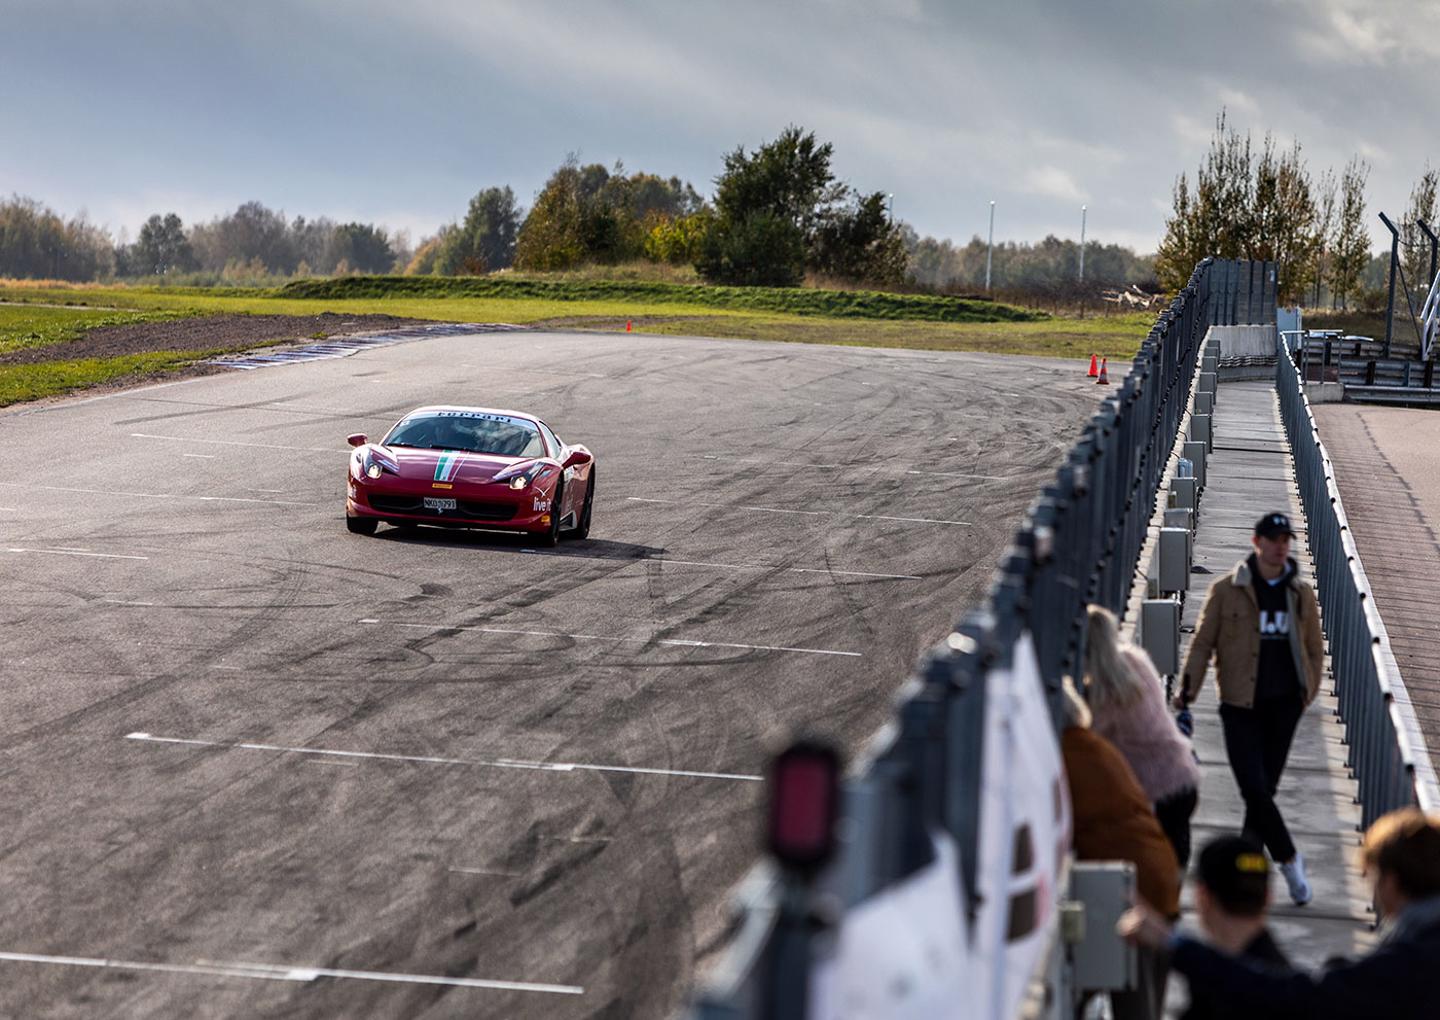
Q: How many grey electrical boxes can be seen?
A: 12